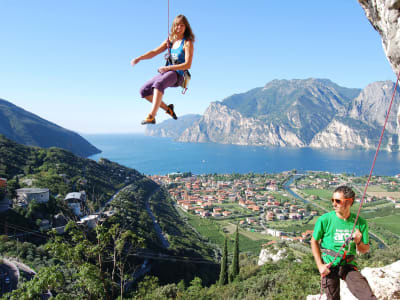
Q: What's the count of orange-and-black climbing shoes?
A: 2